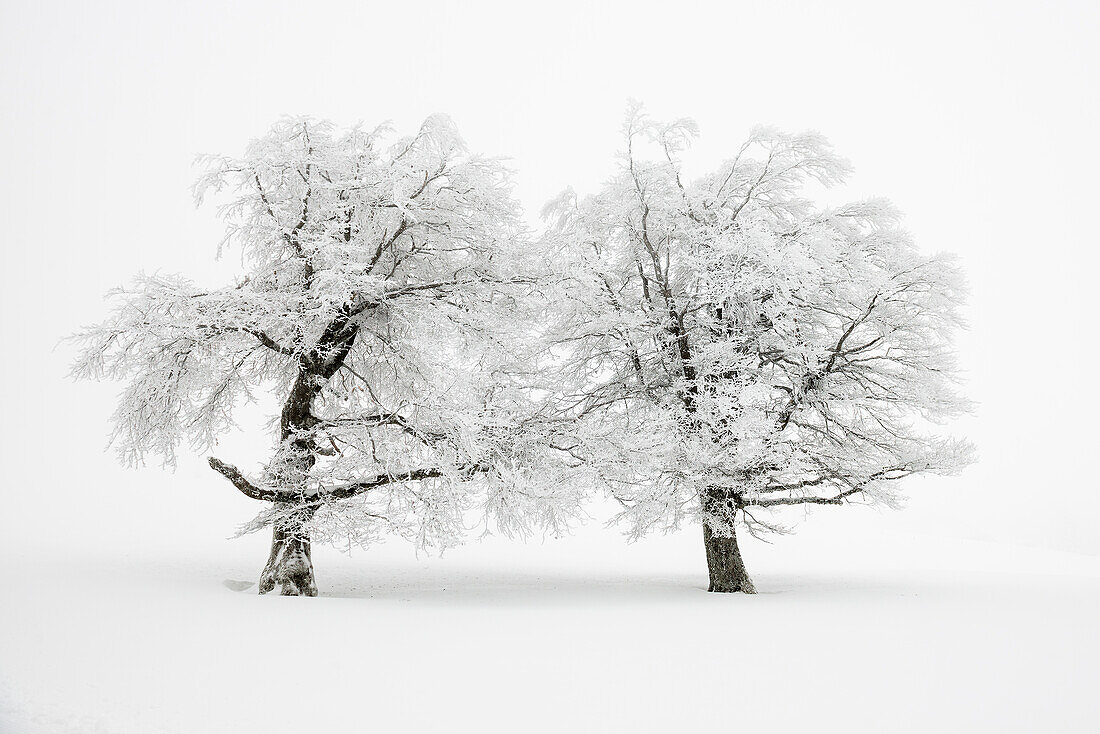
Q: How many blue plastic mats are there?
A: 0